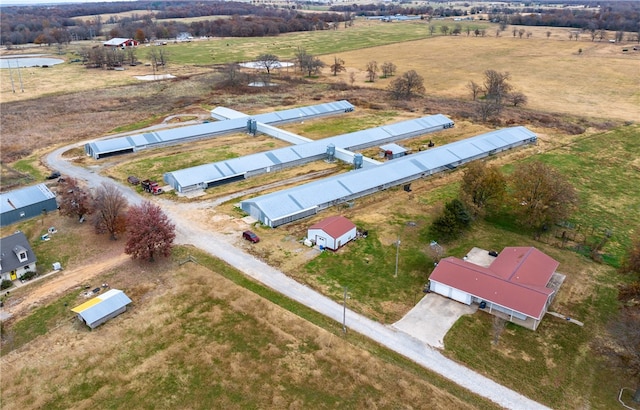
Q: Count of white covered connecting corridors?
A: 2